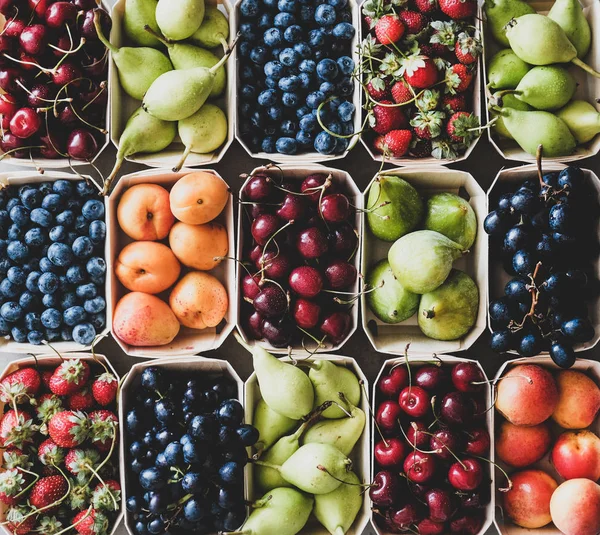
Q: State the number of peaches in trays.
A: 12